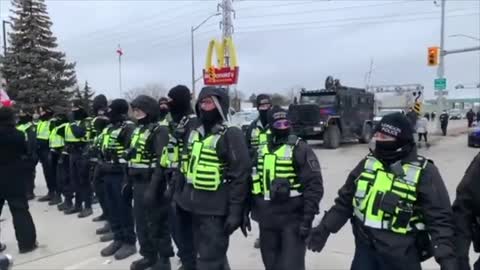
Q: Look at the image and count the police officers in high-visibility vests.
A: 13